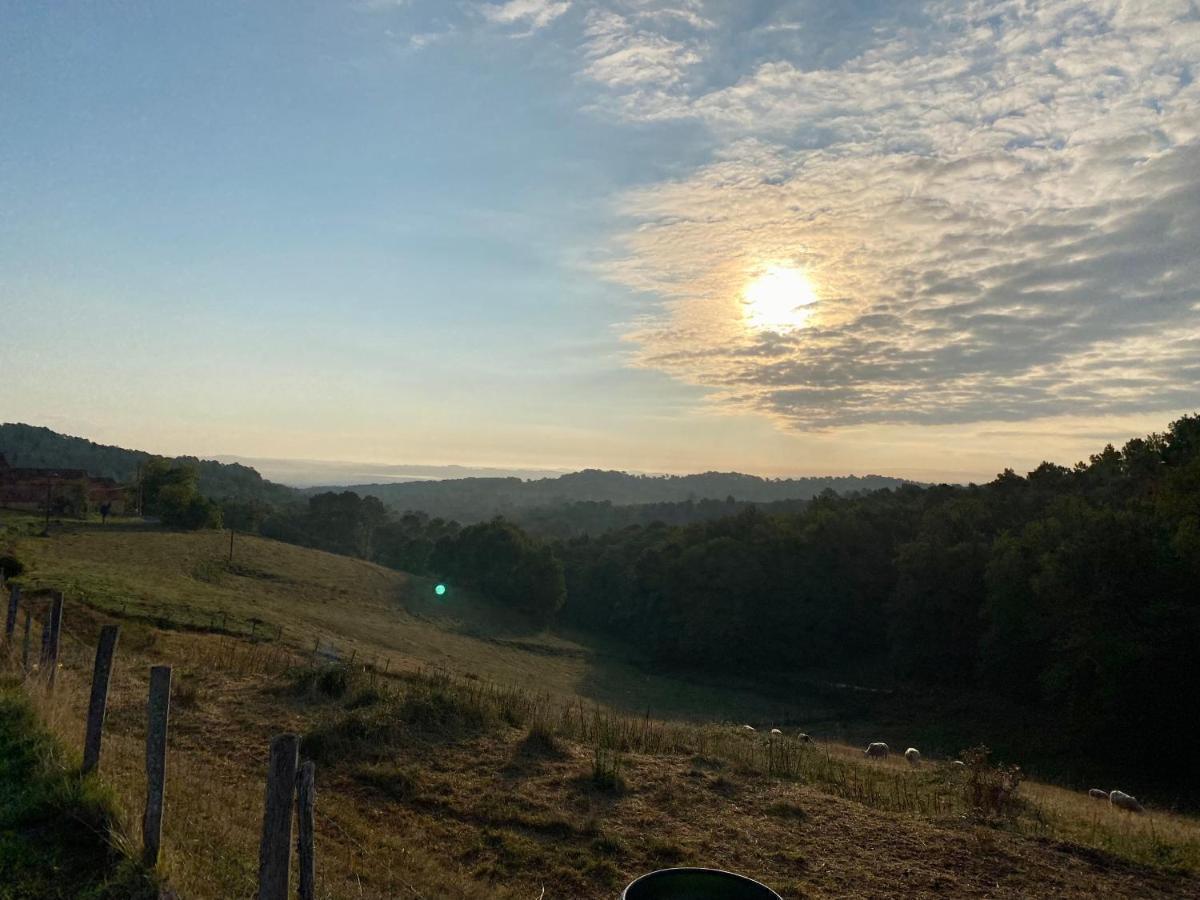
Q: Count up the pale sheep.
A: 8